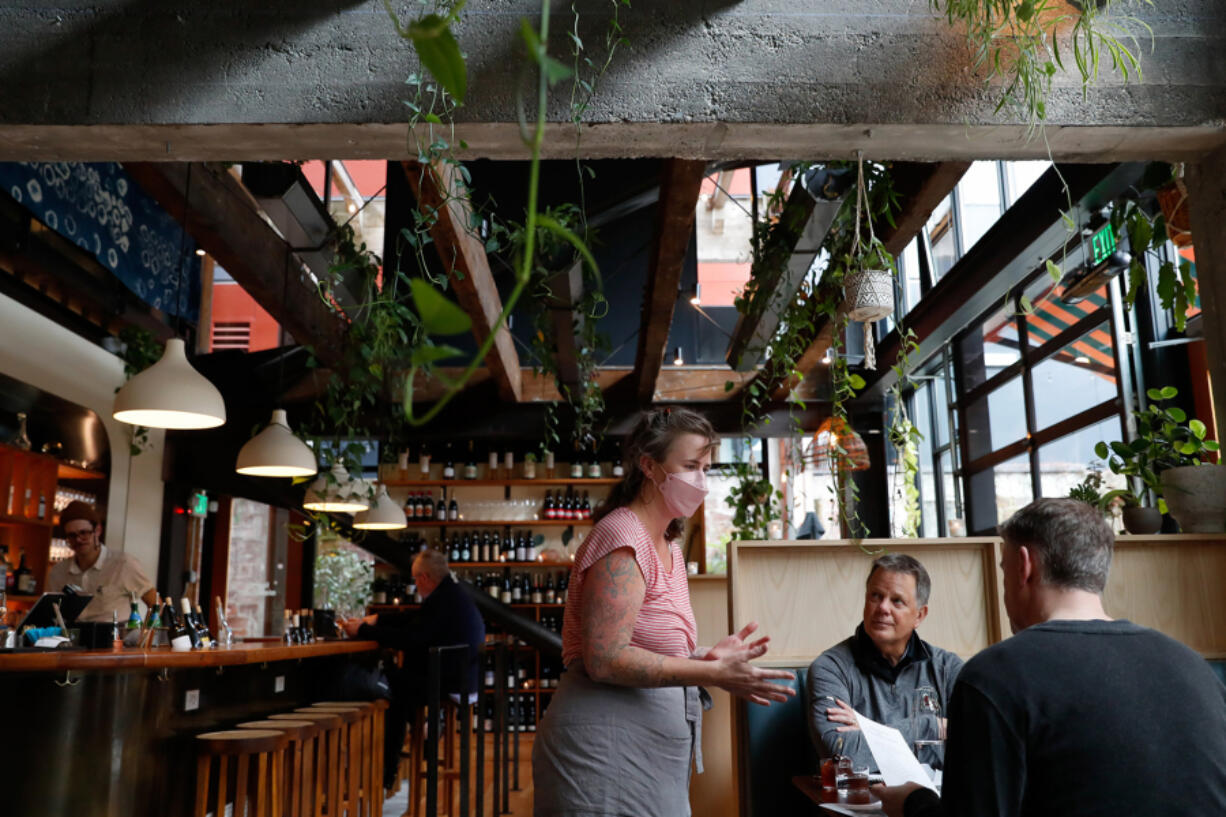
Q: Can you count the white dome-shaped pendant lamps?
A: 4